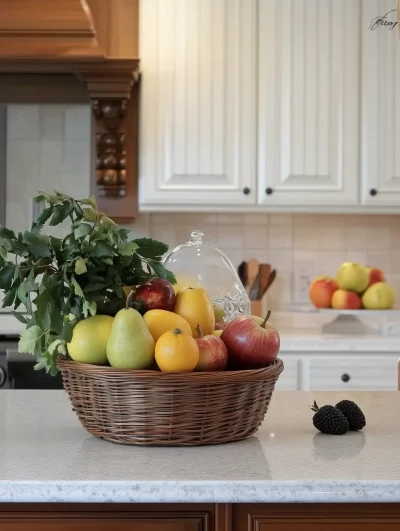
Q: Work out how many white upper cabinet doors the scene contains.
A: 3